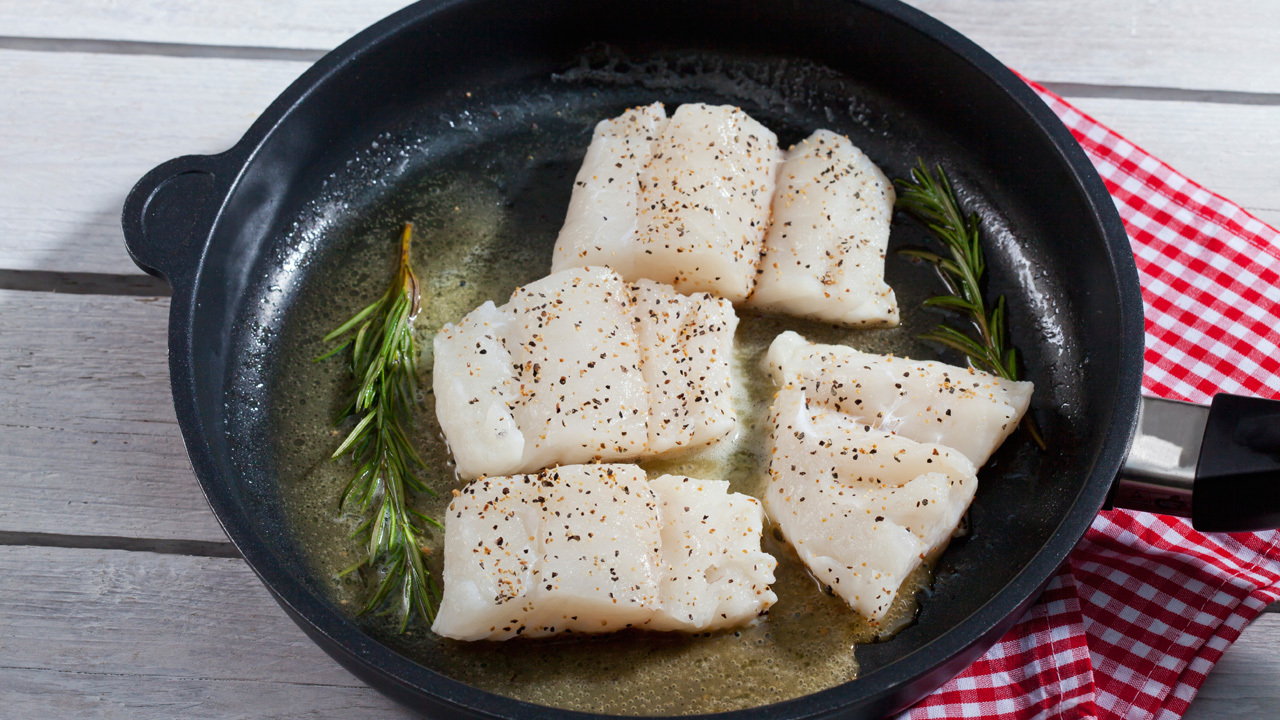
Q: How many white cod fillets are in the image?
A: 4